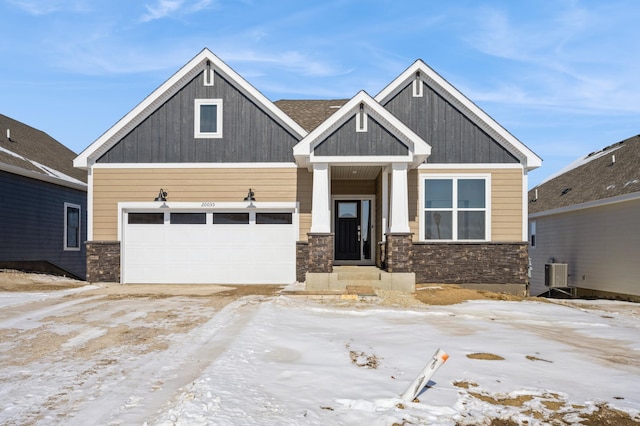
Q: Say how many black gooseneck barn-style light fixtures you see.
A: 2